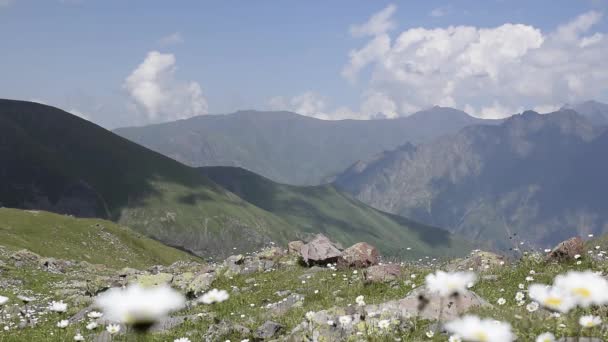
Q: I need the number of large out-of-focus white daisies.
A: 5